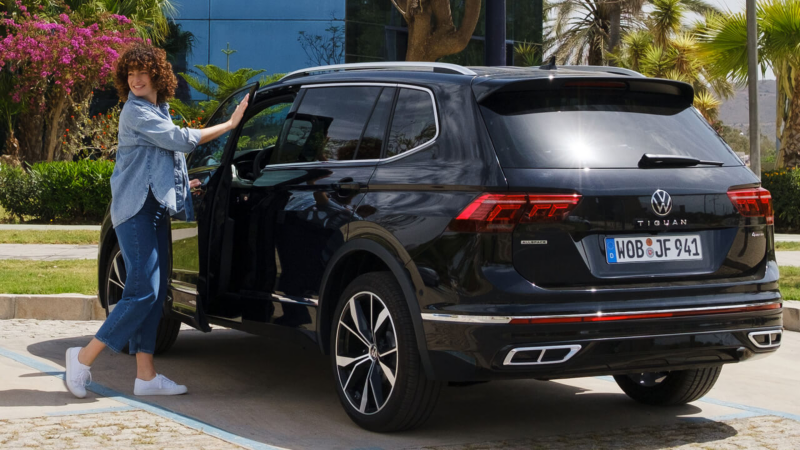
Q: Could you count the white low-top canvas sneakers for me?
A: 2